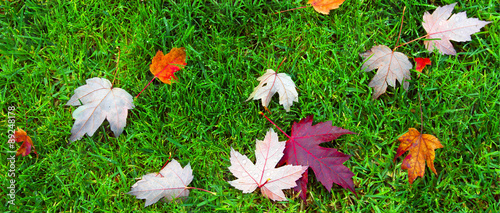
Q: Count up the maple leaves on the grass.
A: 12